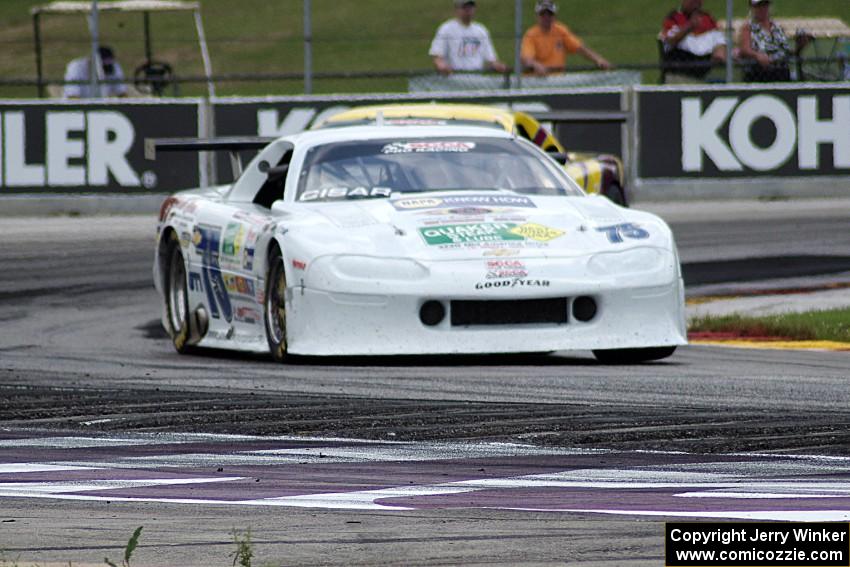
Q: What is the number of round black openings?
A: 2